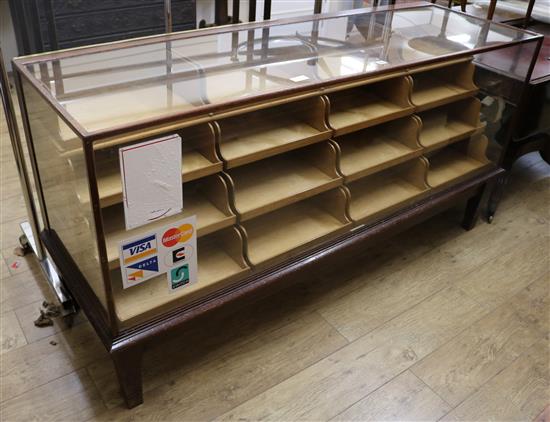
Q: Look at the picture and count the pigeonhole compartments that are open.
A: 12